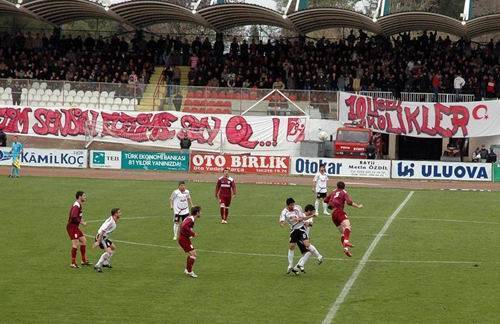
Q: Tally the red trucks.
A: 1